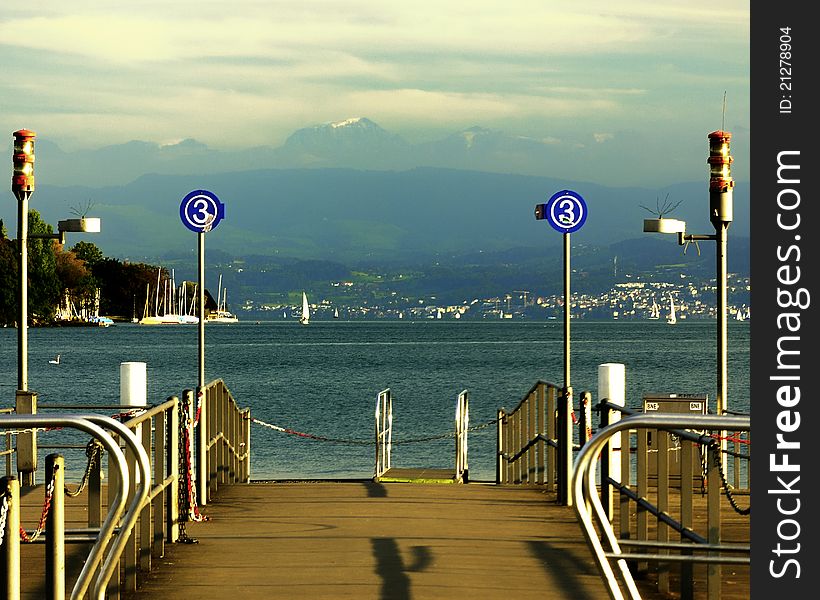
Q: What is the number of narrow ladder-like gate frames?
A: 2